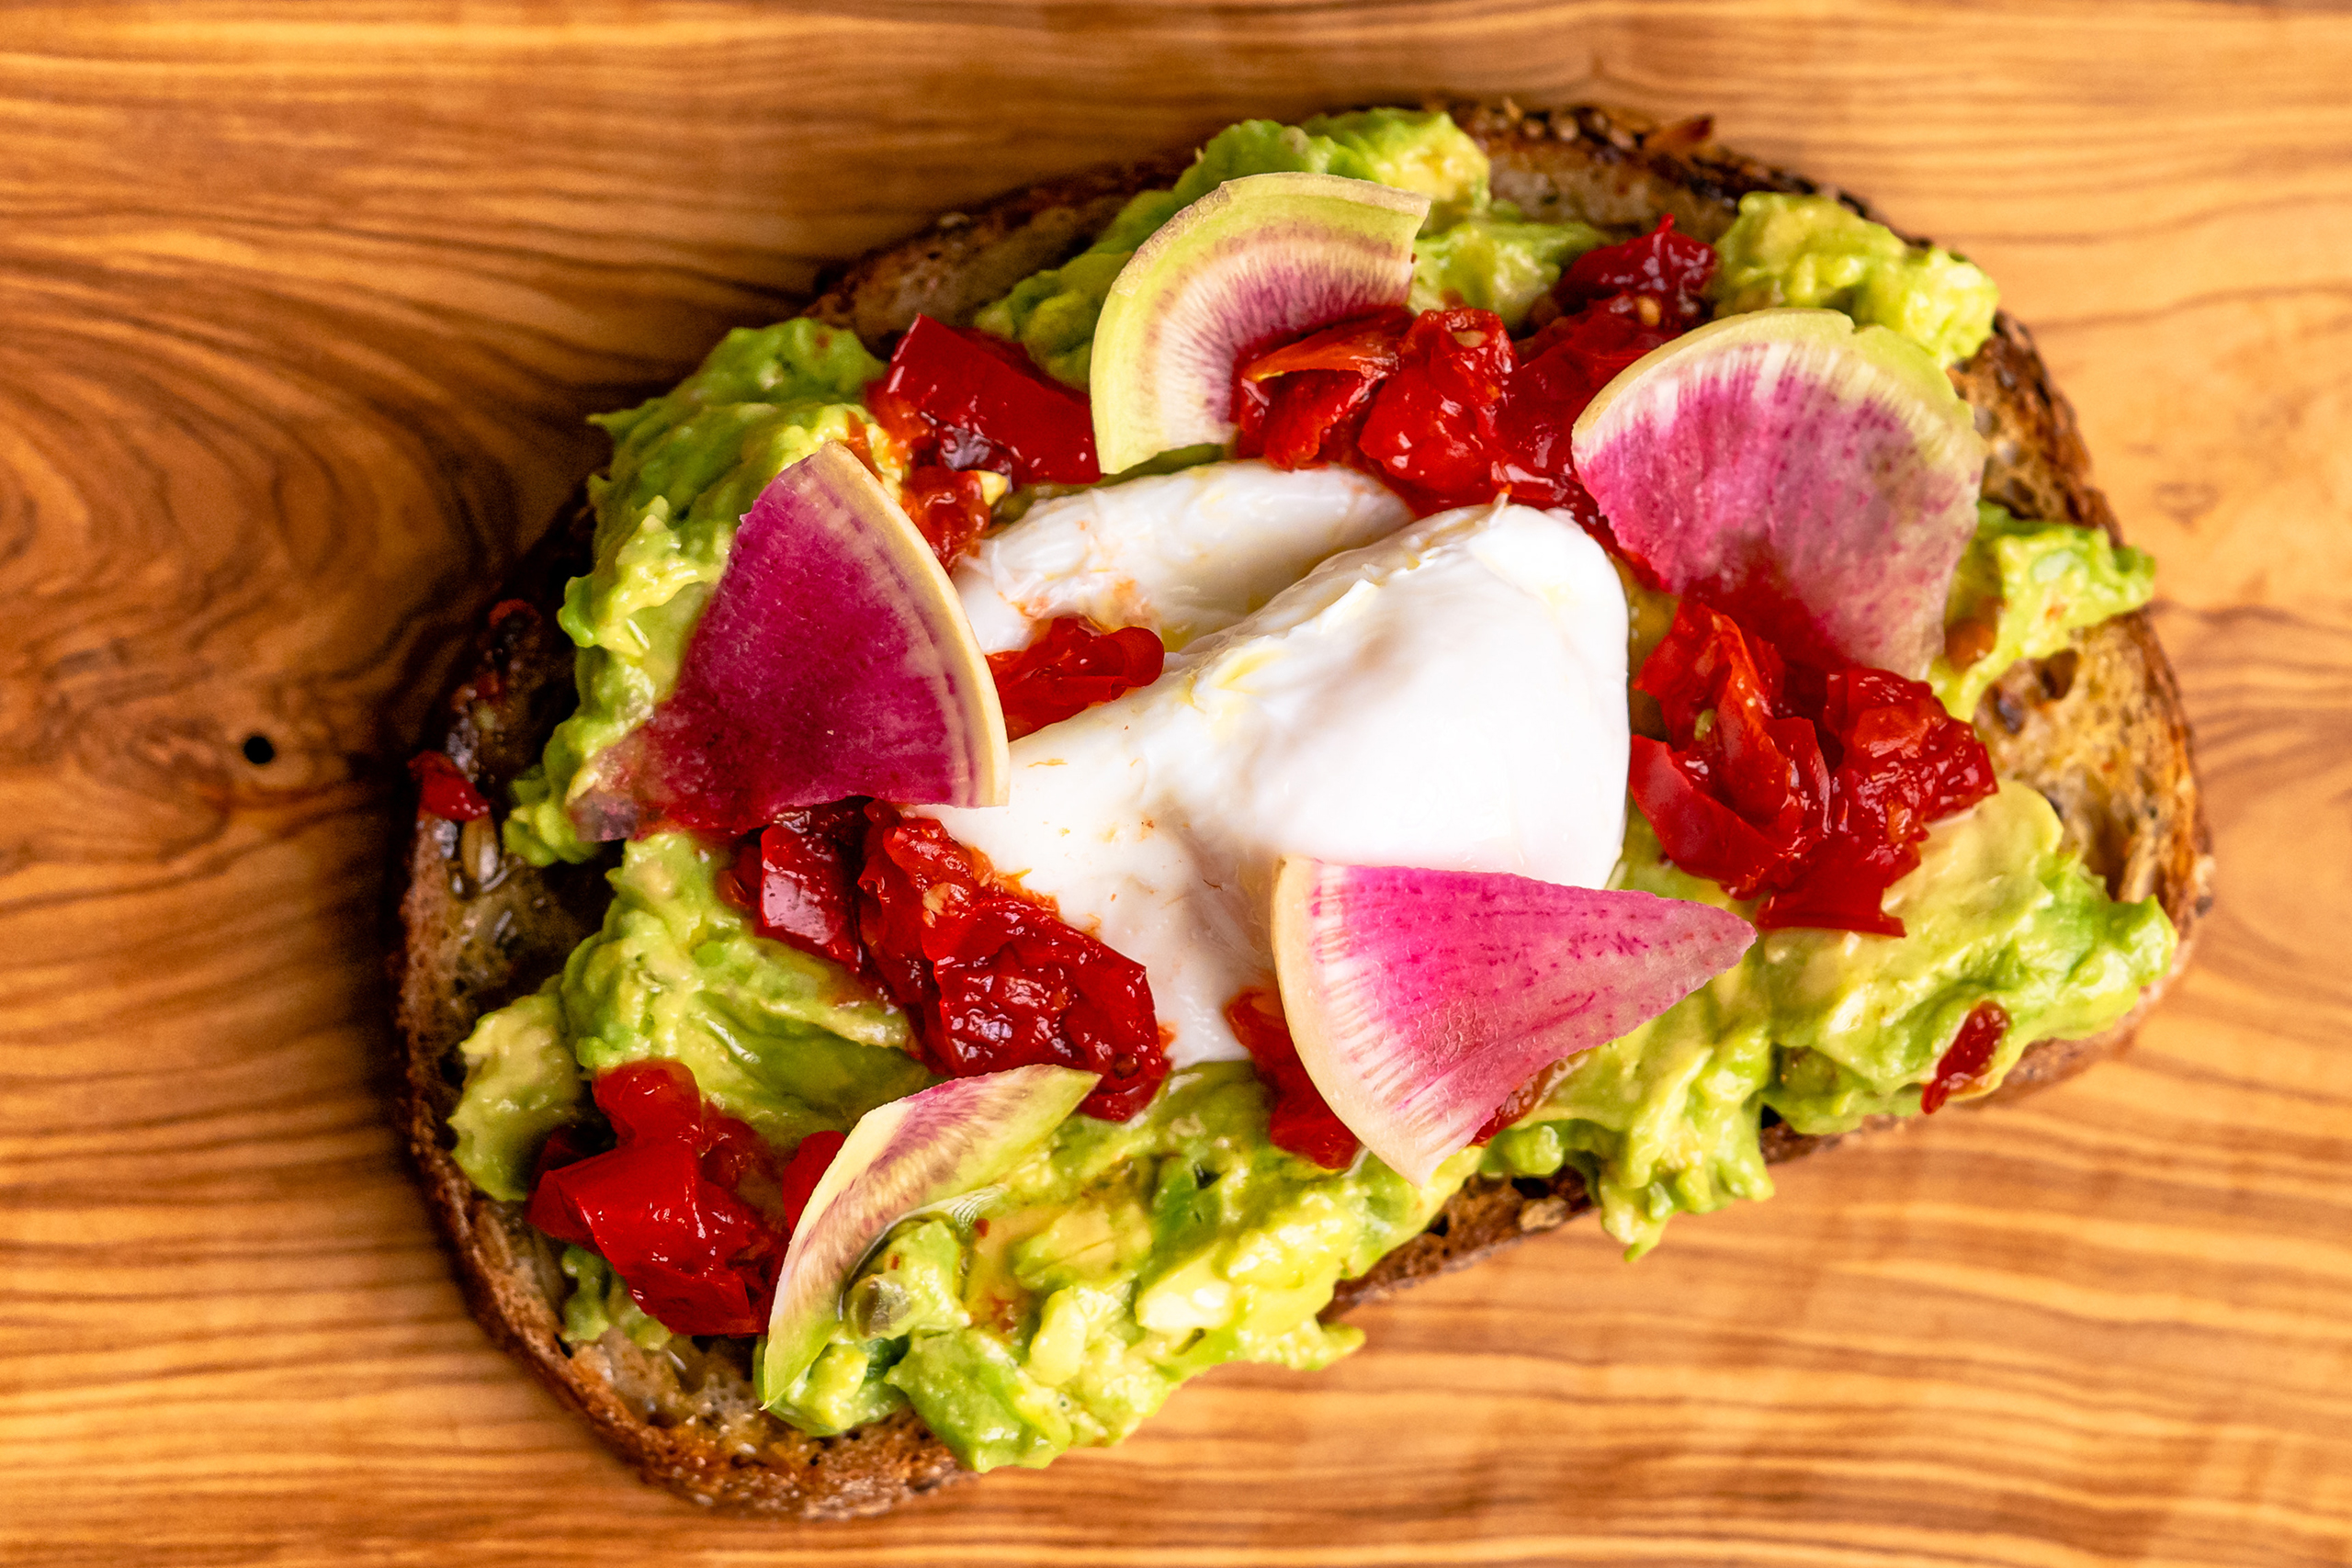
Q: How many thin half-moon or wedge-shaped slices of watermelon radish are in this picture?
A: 5